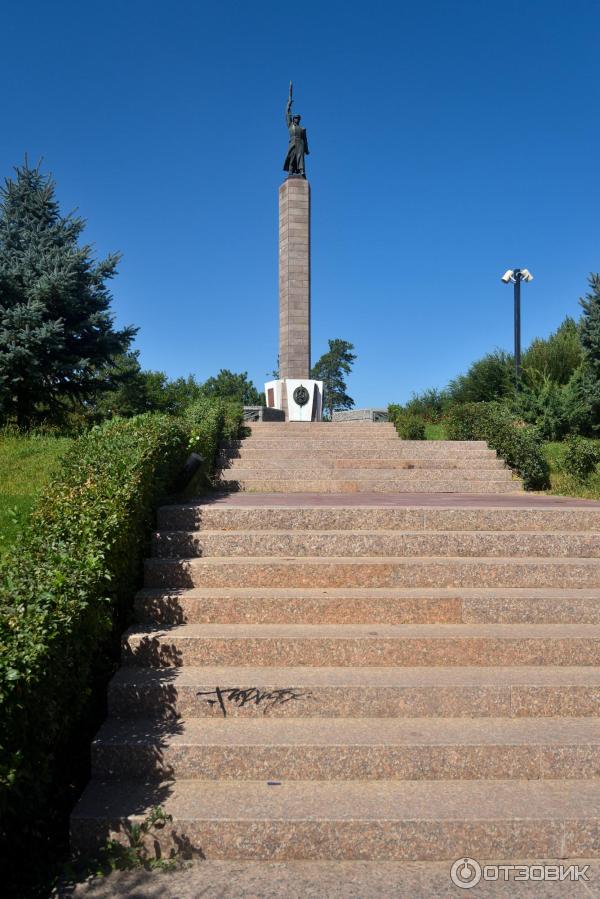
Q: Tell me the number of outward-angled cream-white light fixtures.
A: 2